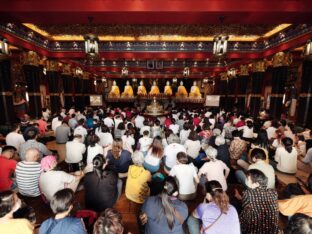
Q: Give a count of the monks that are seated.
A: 7